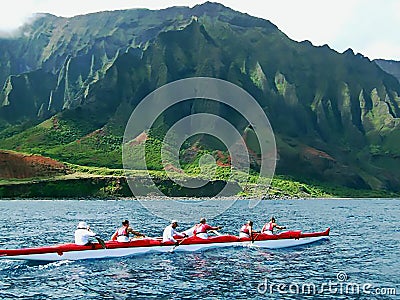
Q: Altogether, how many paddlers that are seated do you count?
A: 6